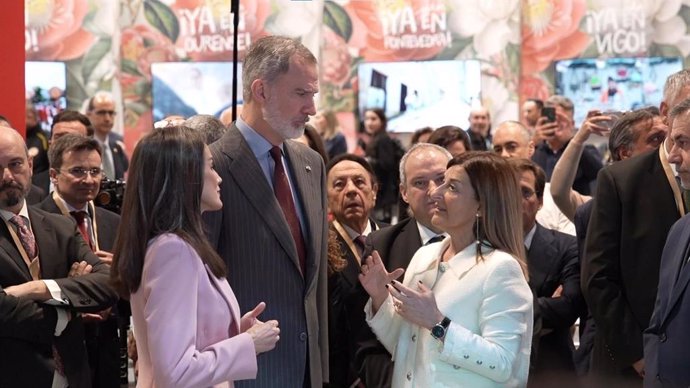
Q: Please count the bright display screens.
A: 4